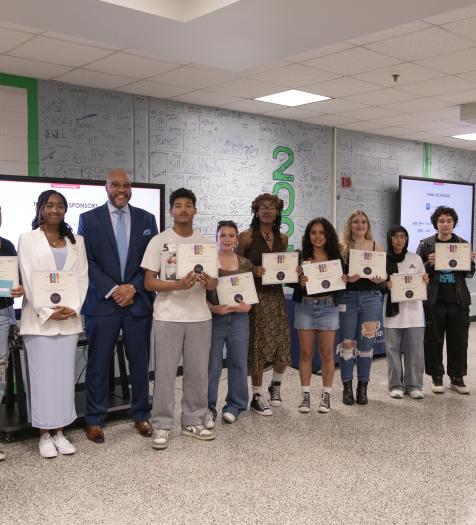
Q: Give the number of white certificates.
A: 9